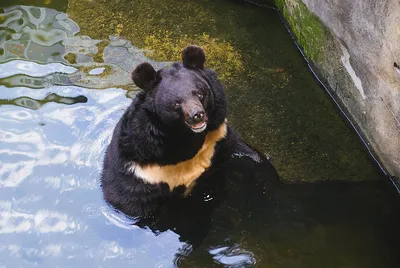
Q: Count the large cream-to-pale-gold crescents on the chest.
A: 1